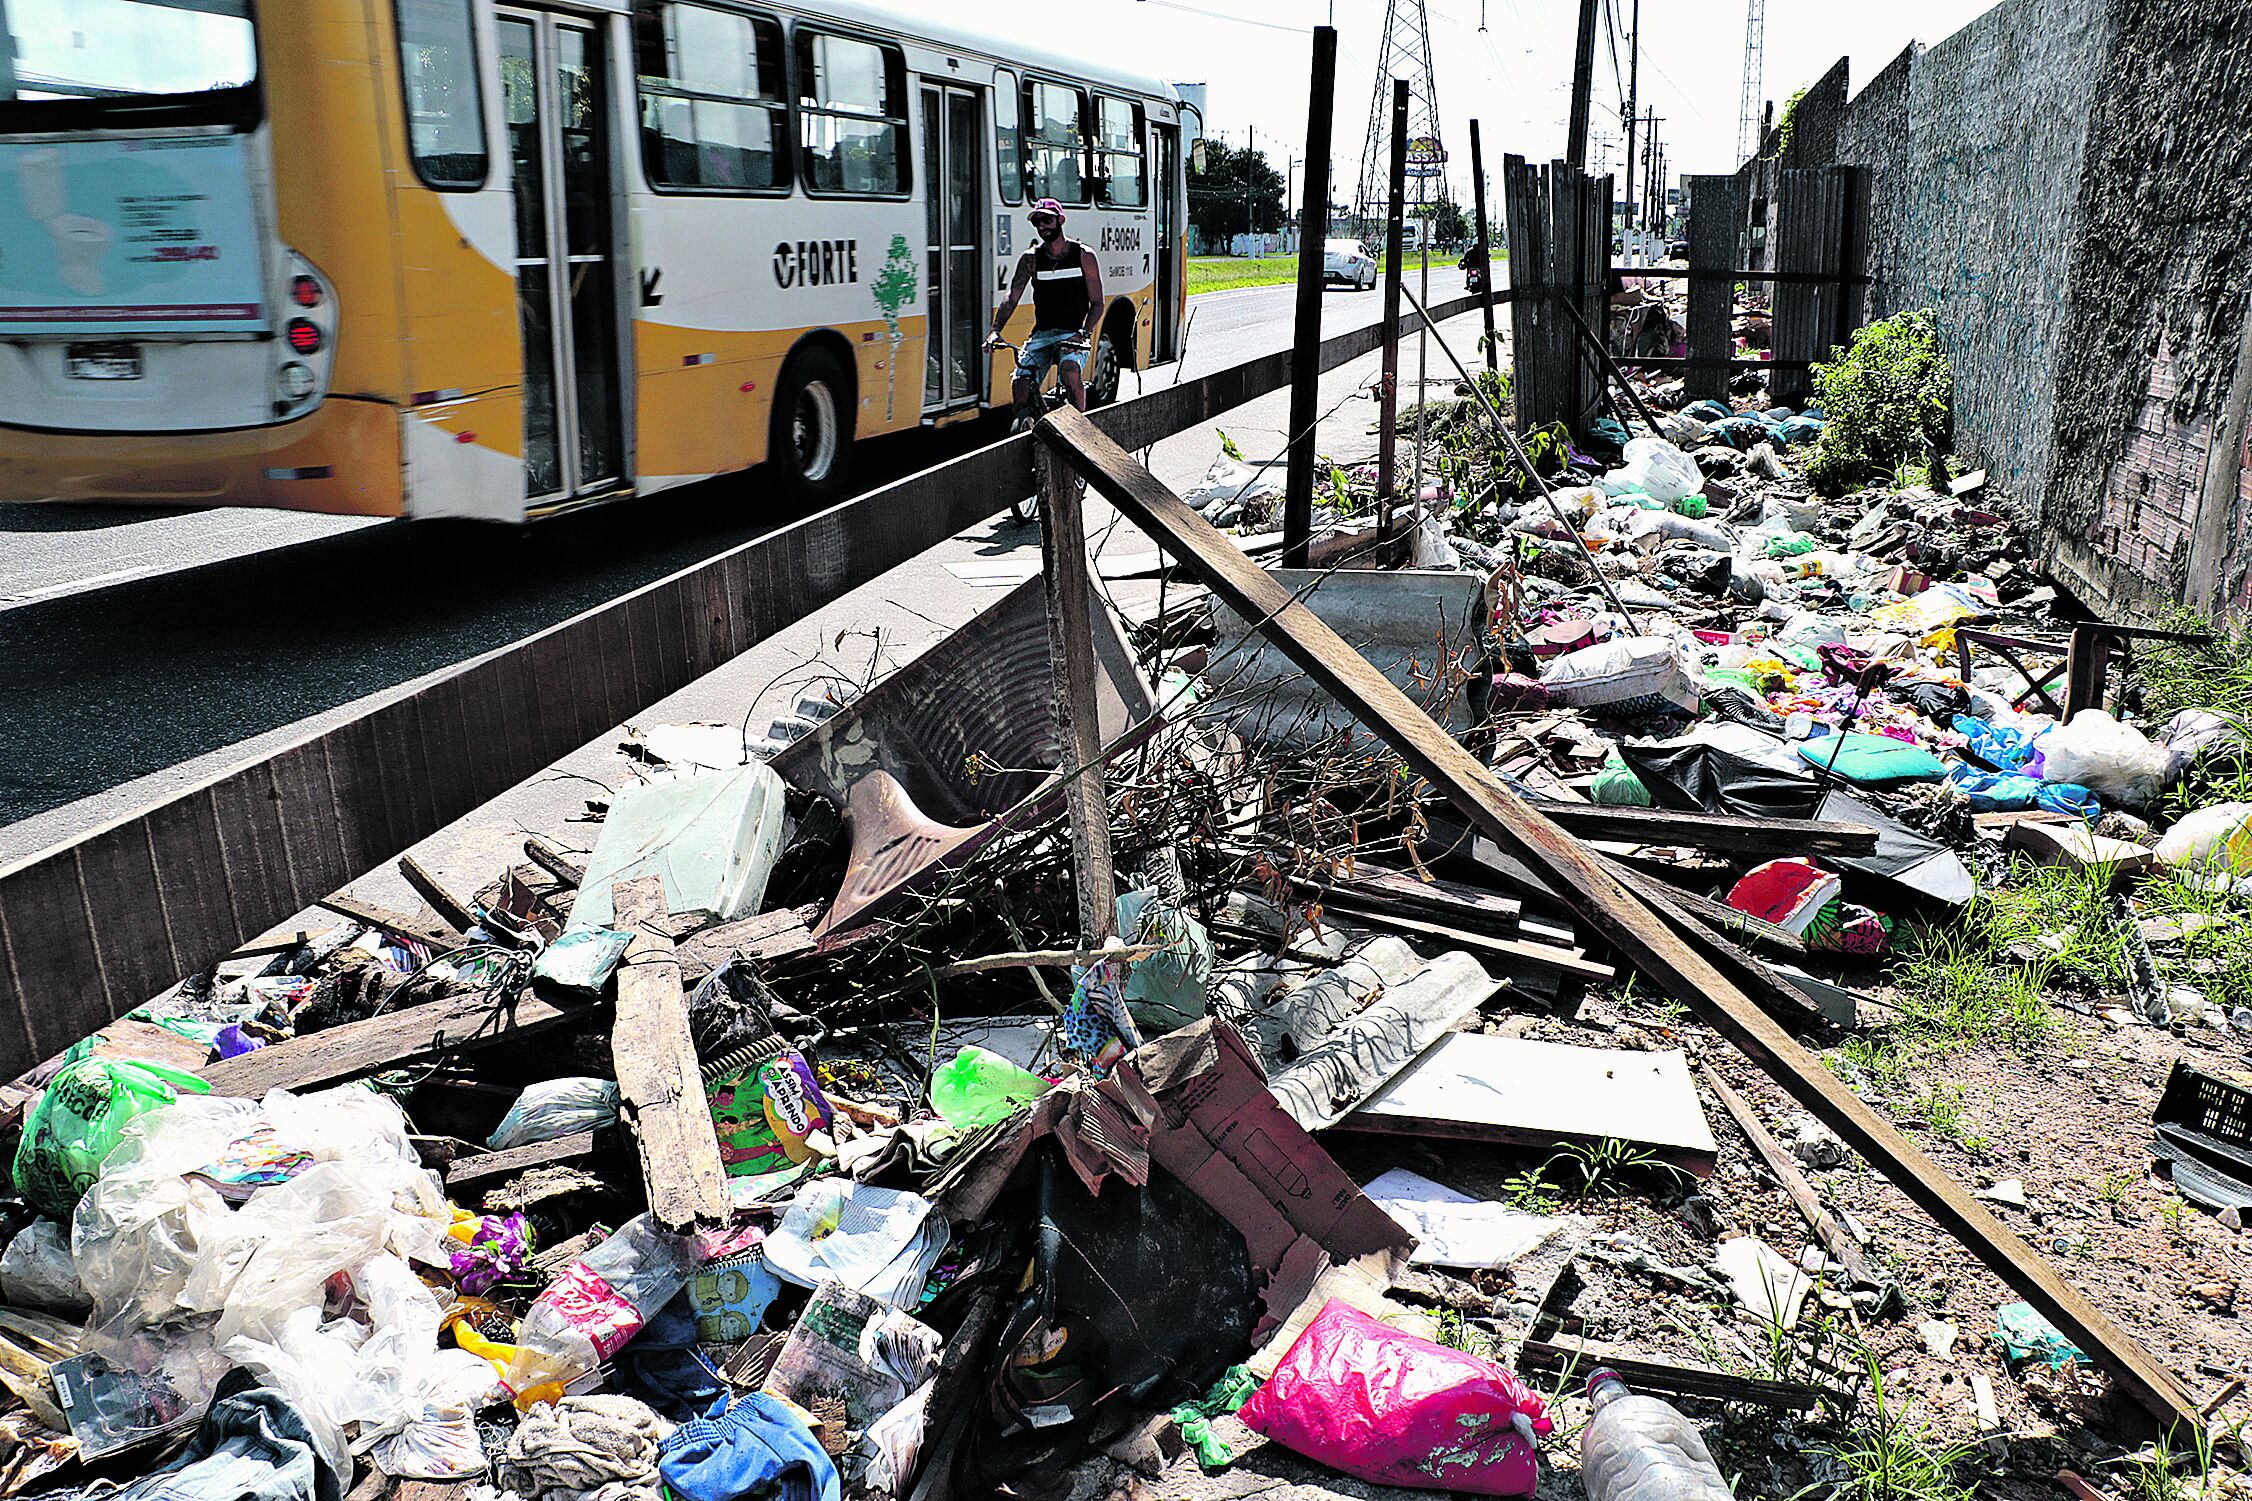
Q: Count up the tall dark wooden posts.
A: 3